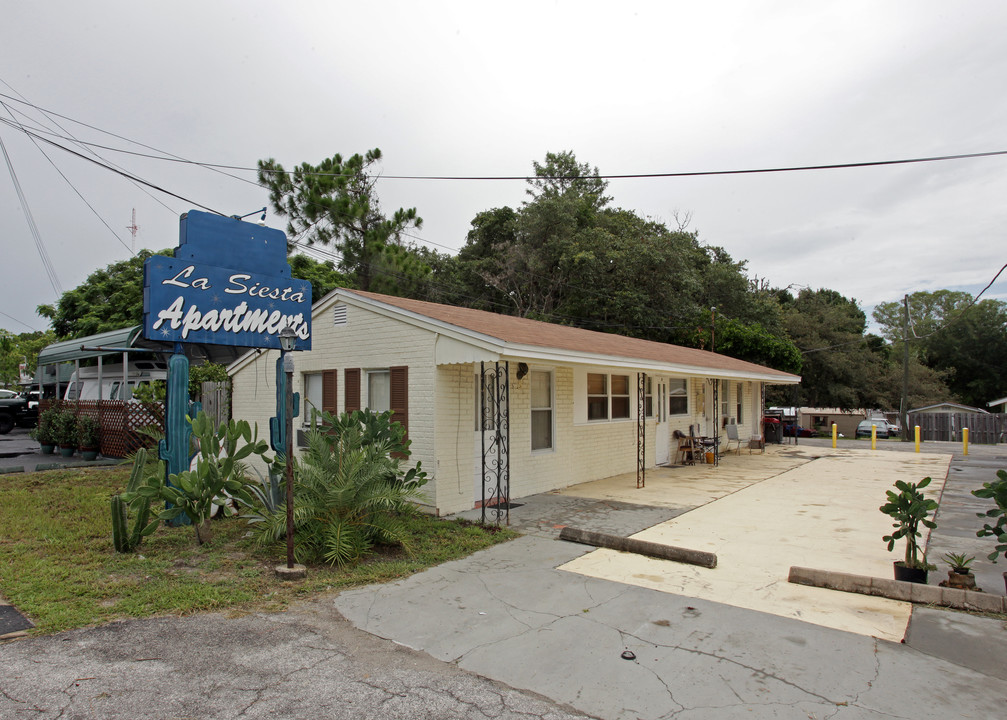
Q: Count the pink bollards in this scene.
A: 0